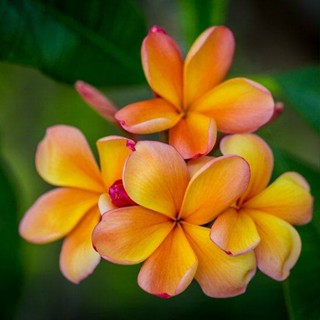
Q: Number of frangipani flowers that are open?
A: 4